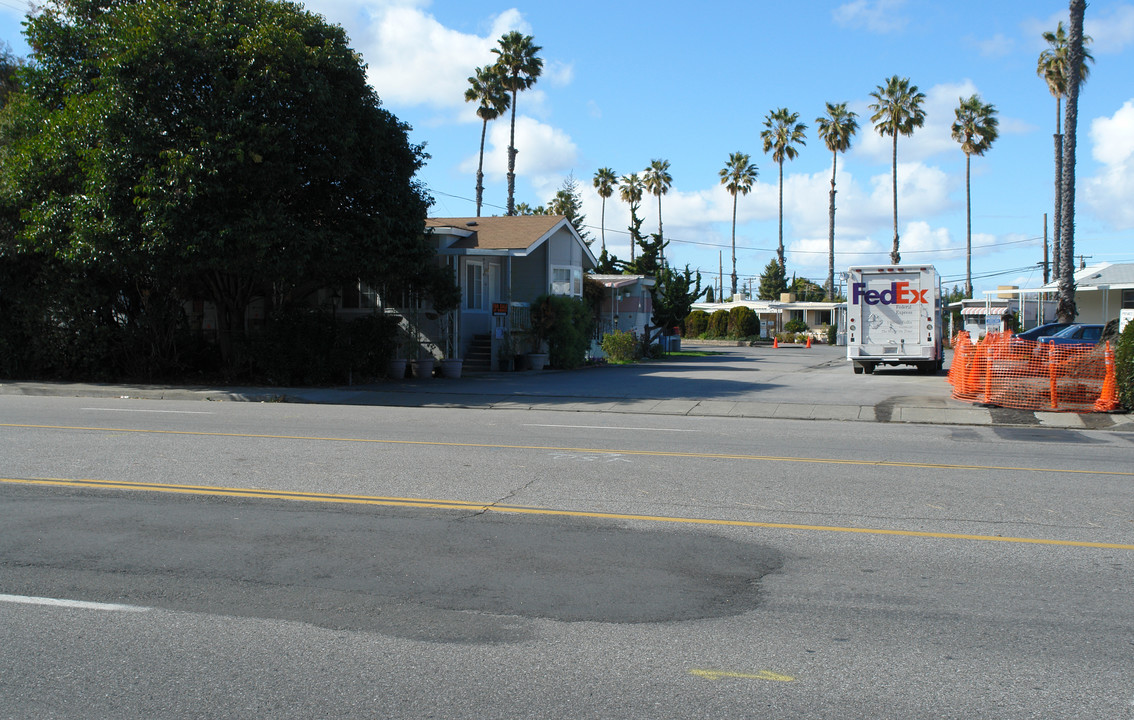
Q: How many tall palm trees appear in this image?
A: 12